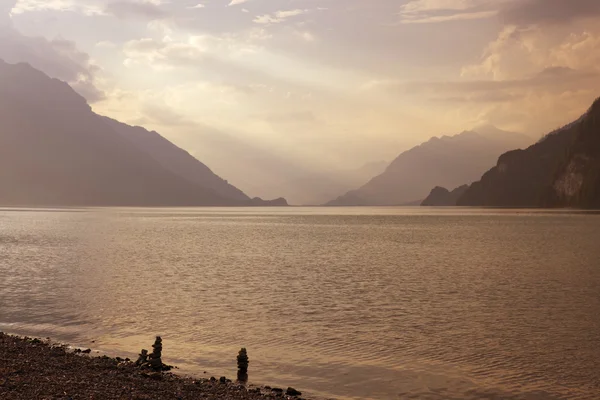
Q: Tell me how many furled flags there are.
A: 0